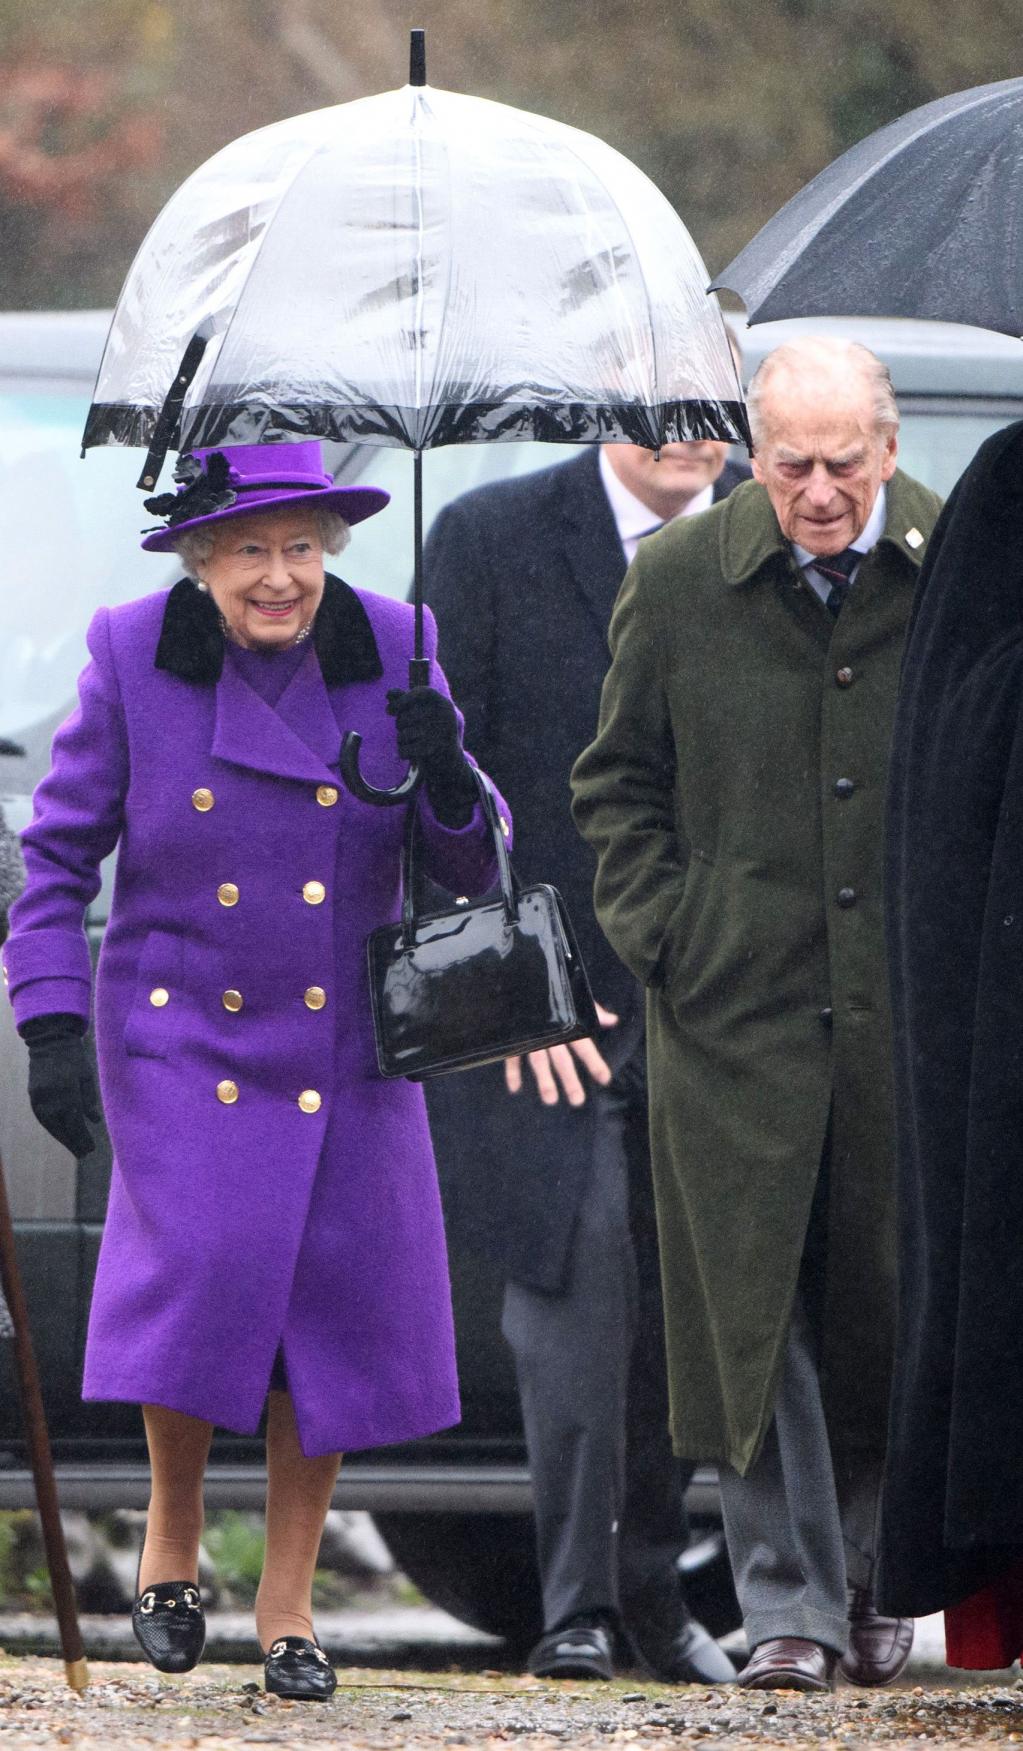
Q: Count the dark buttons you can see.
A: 4